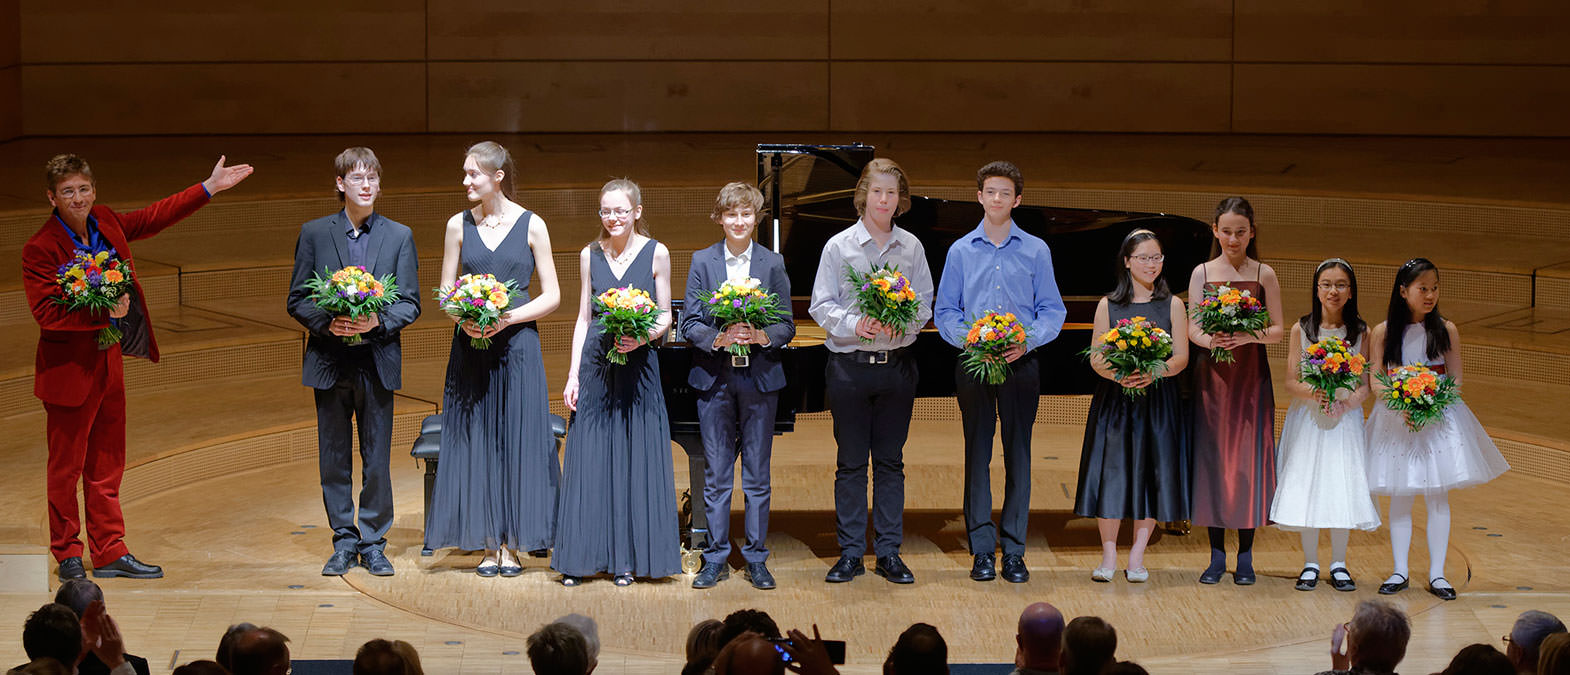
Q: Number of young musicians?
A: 10